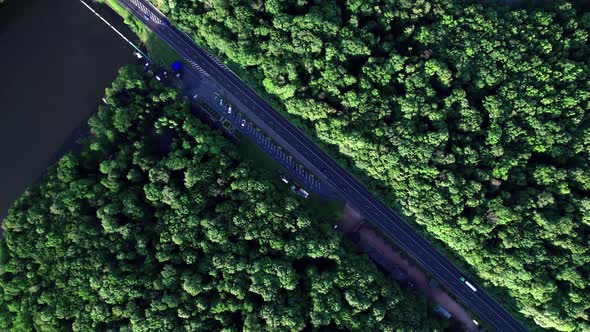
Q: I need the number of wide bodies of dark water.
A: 1